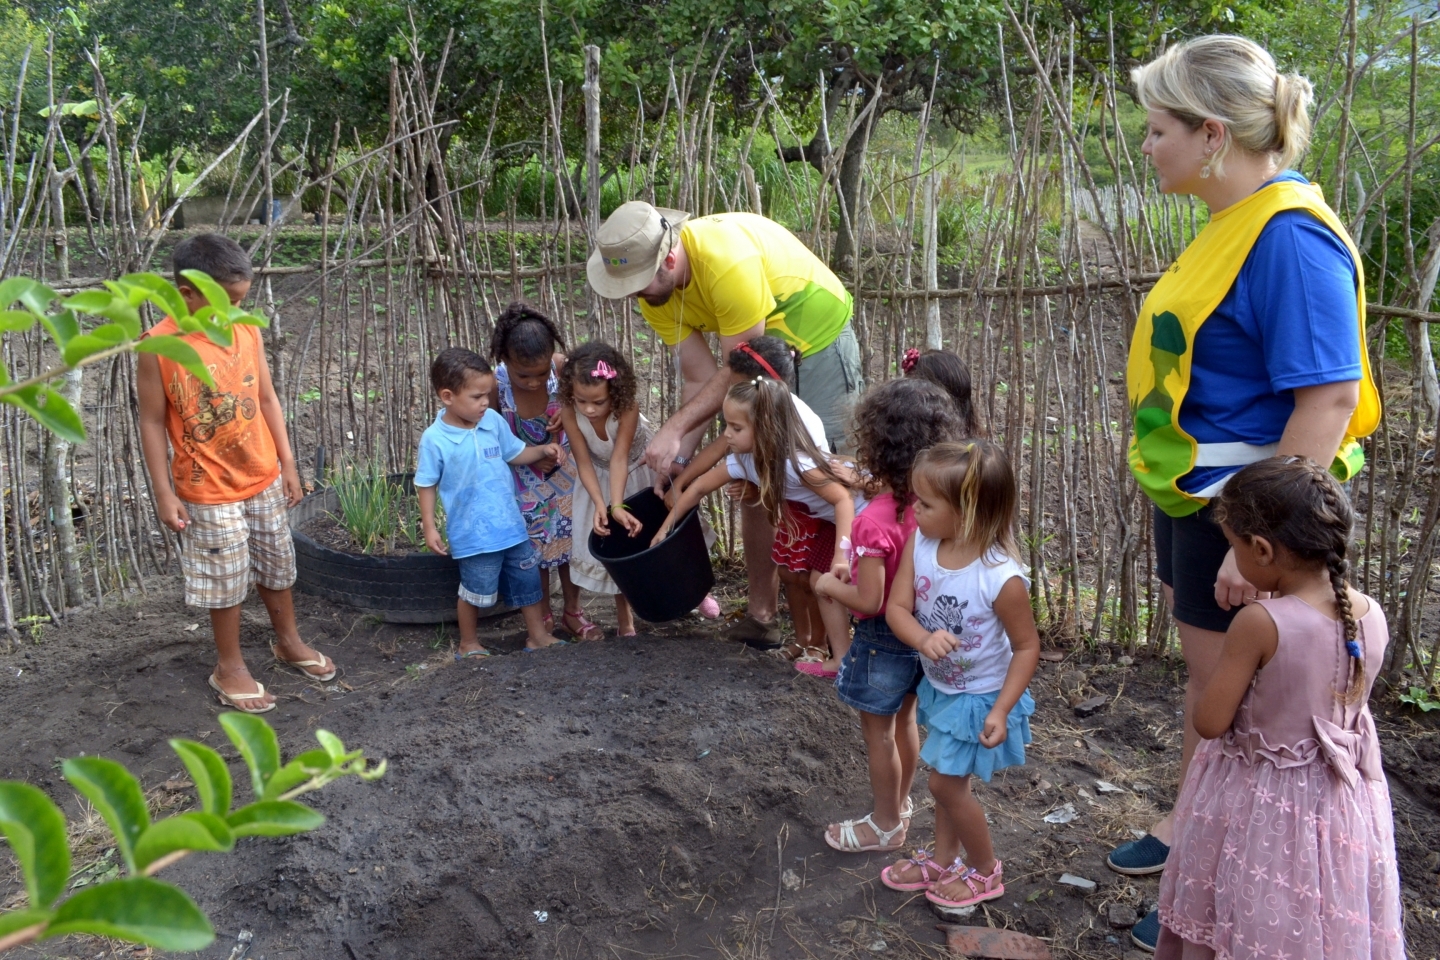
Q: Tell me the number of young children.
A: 10